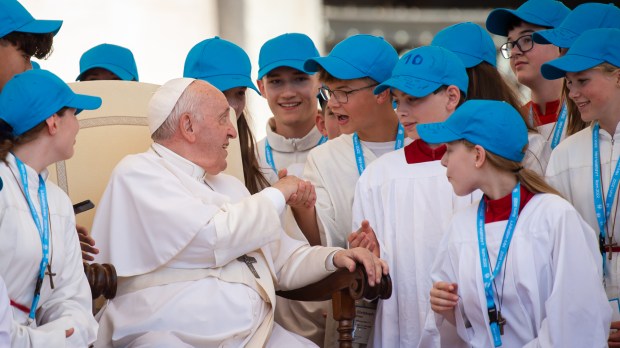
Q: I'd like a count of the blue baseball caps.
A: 13